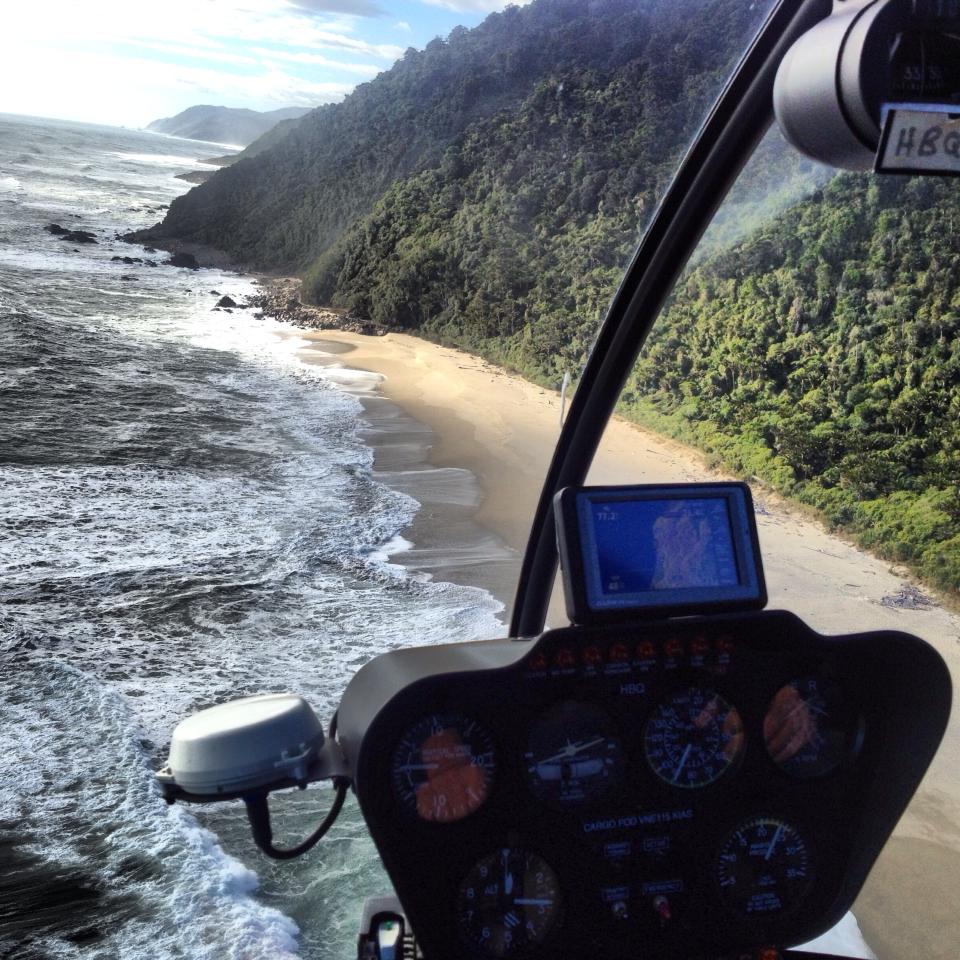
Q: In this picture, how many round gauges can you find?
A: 6